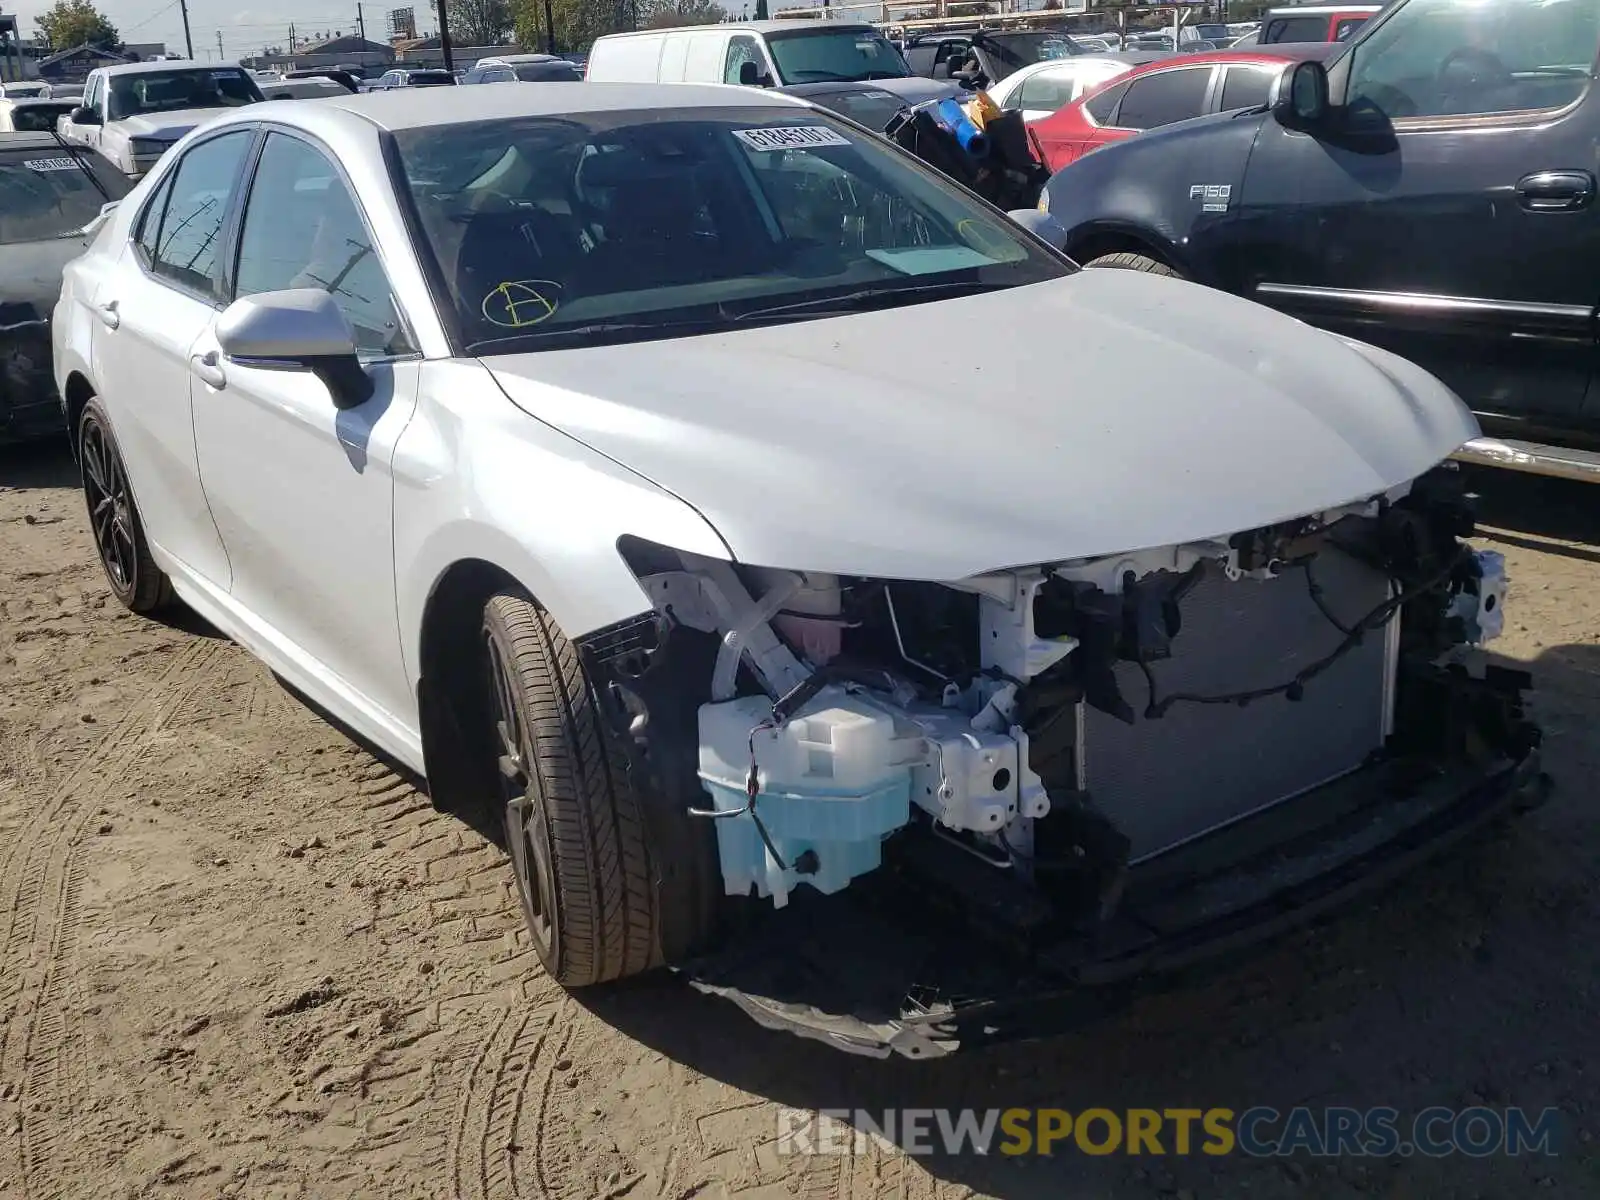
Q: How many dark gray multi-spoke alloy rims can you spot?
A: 2